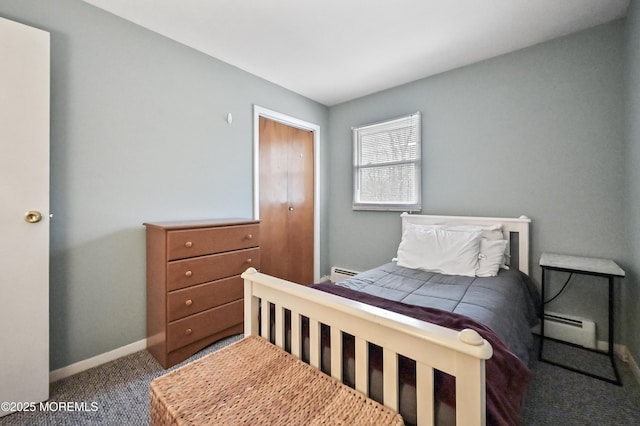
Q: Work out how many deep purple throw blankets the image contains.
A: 1